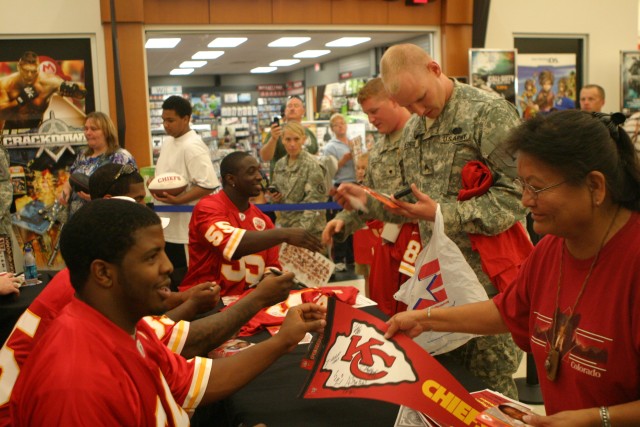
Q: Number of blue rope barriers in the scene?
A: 1